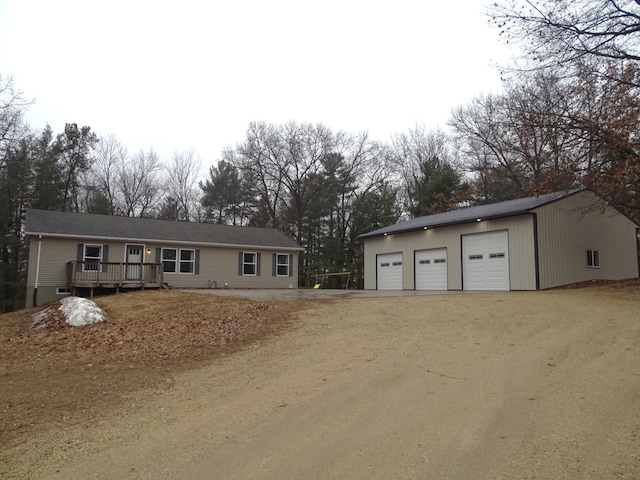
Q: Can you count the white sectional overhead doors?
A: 3